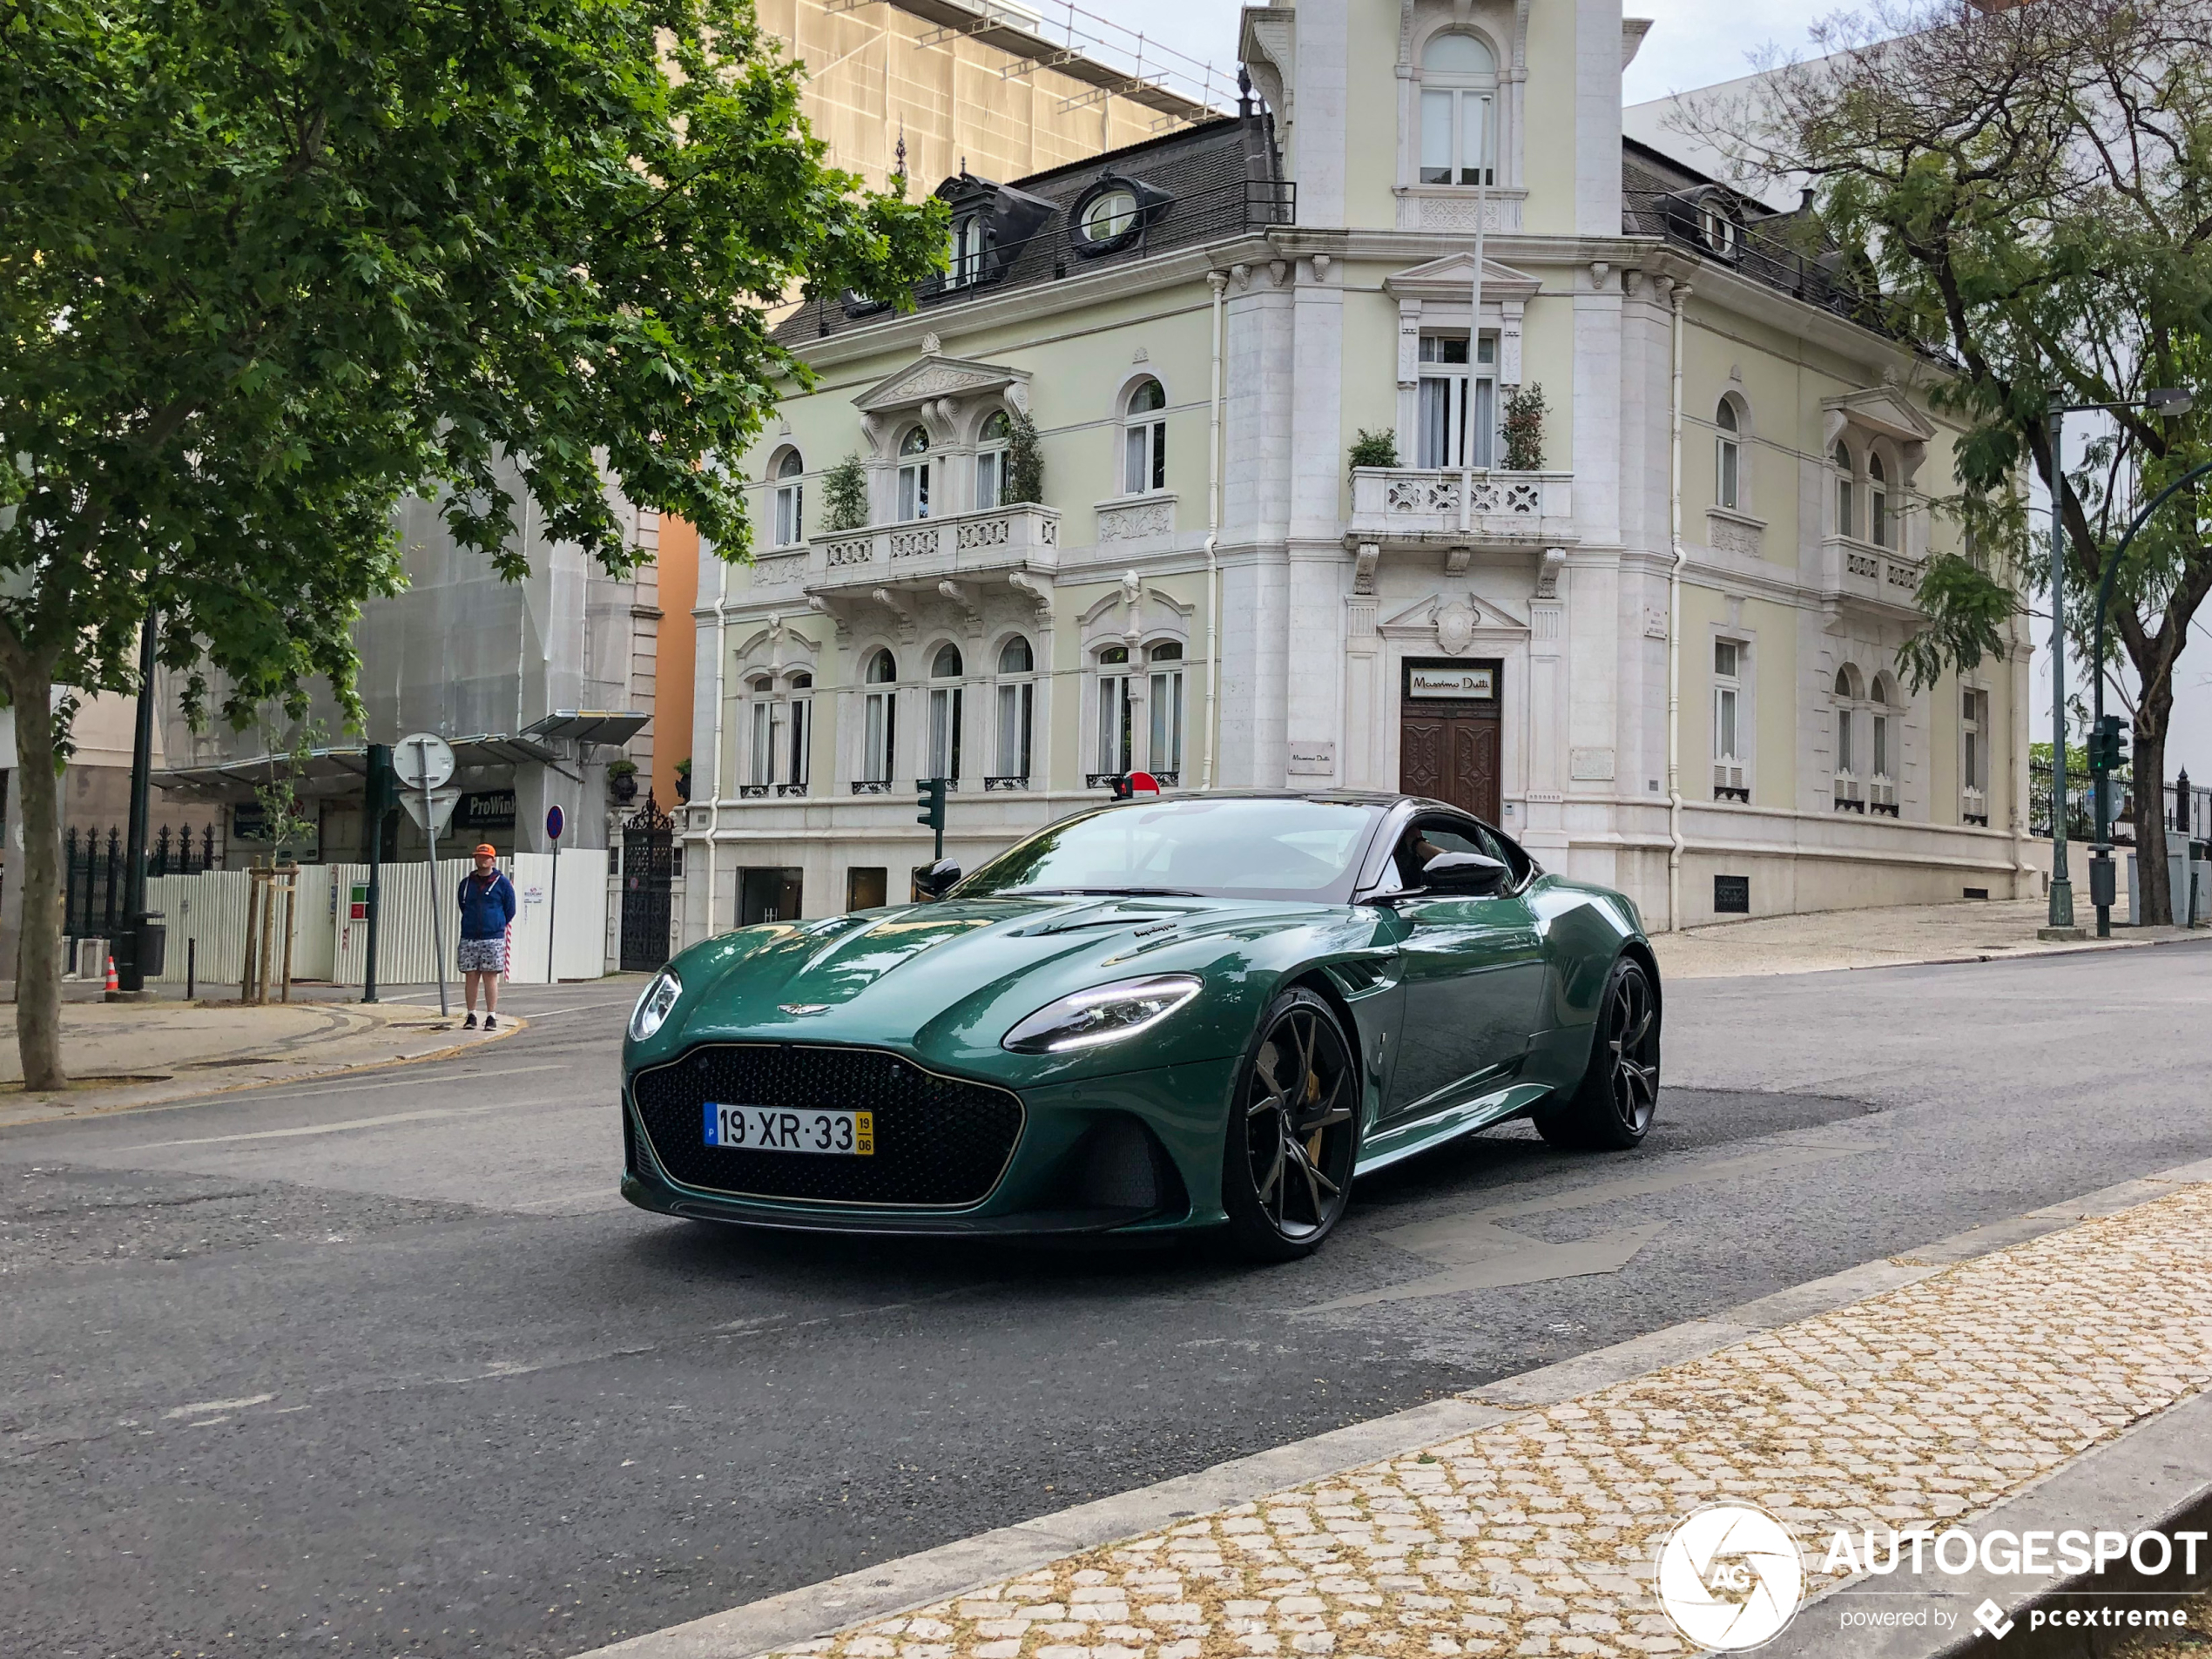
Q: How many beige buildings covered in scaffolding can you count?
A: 1